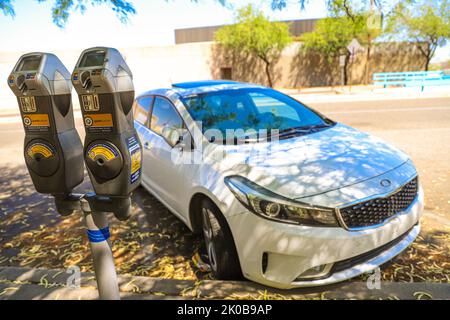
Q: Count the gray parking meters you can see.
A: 2